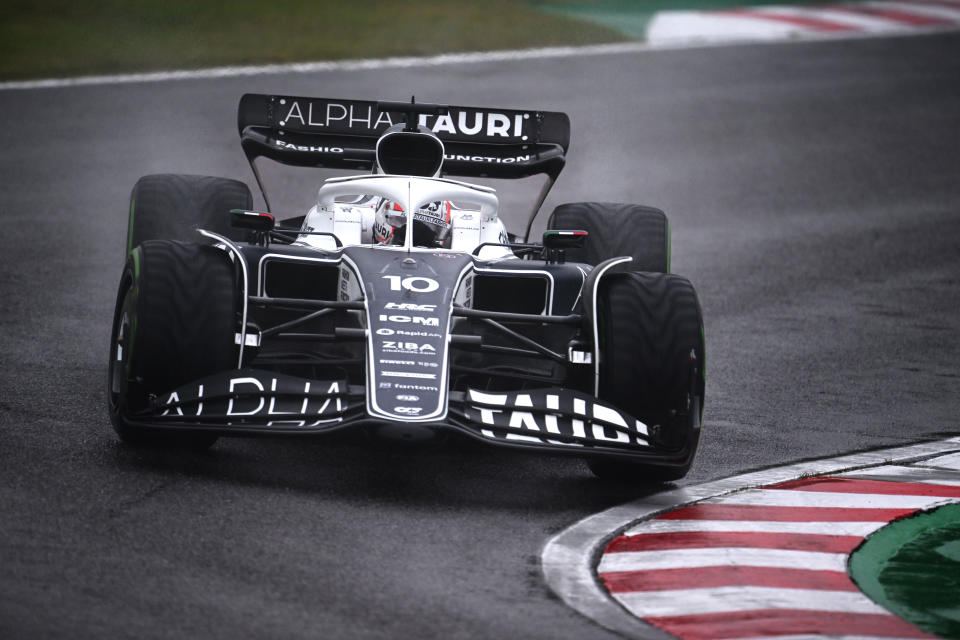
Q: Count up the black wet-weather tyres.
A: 4